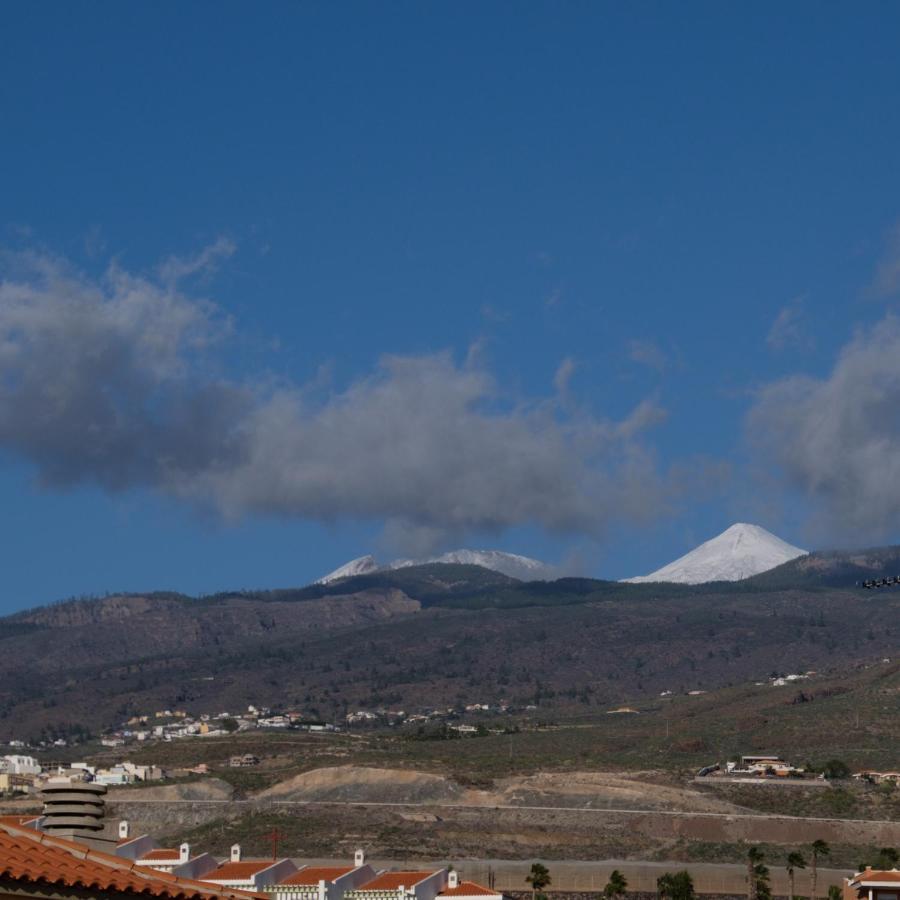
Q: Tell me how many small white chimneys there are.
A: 5